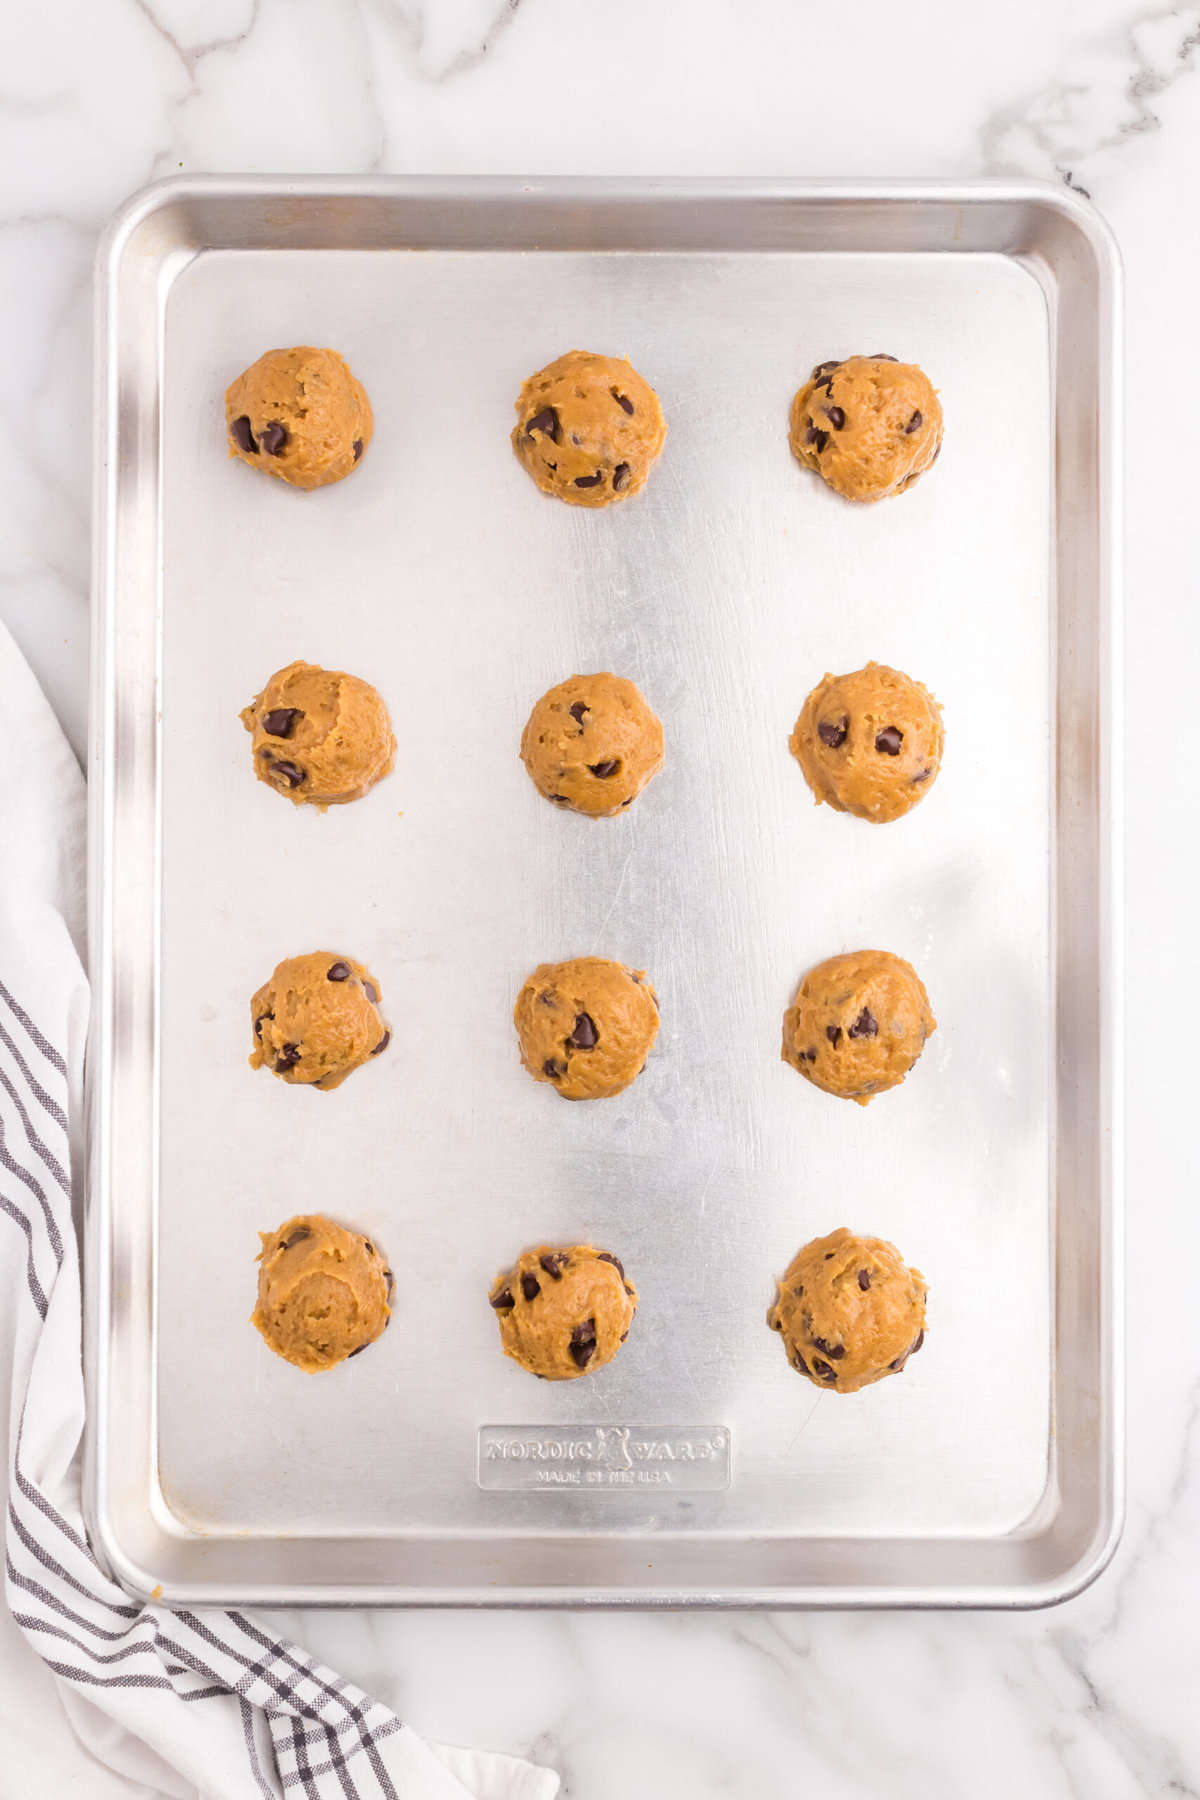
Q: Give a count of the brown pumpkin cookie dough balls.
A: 12